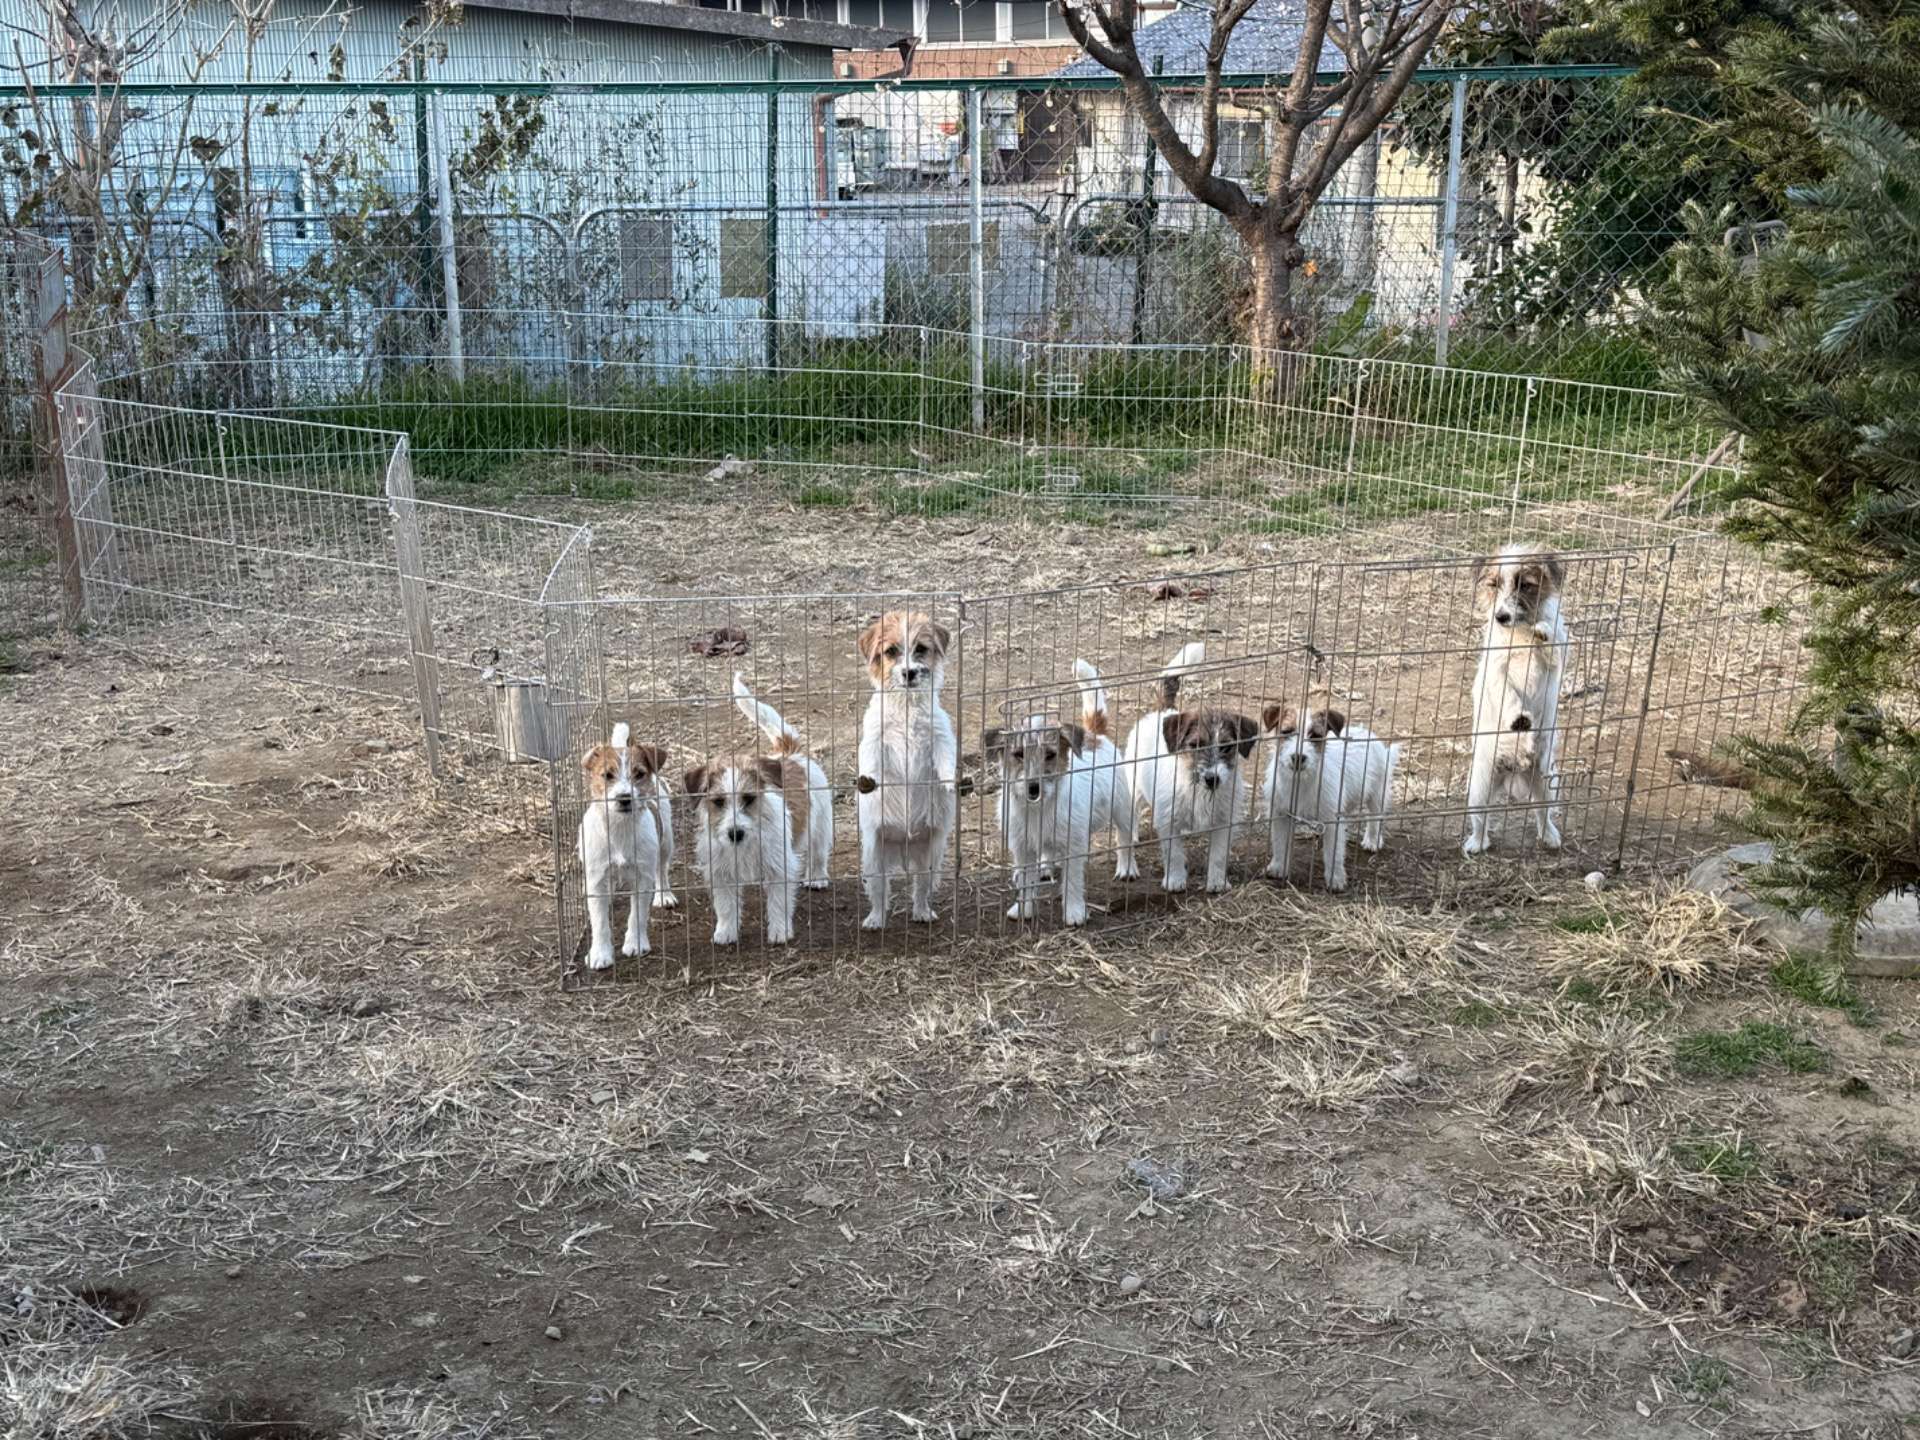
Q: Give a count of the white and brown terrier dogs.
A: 7